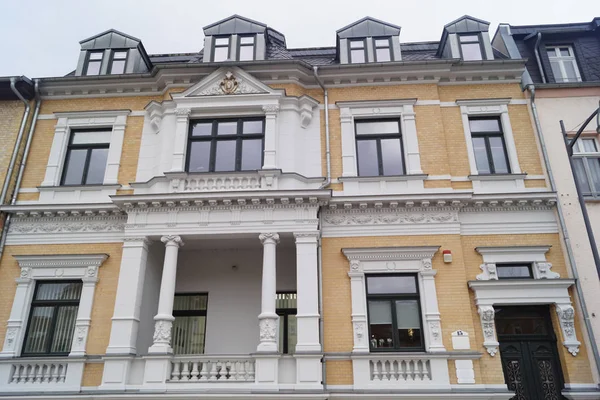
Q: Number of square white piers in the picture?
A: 2